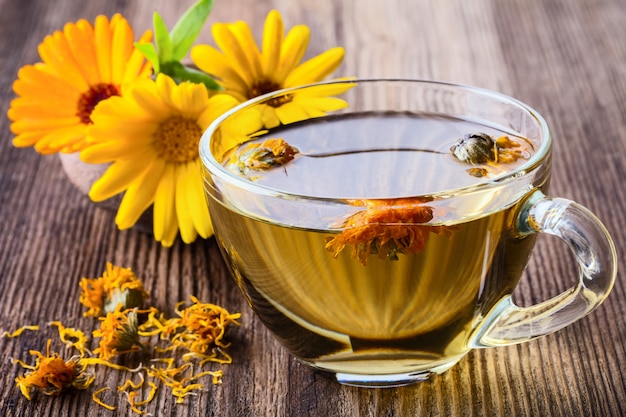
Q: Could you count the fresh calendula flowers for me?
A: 3